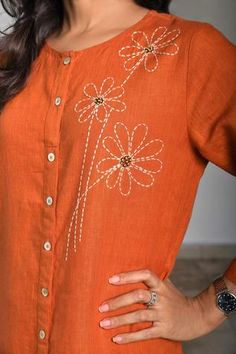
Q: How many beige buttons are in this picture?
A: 7